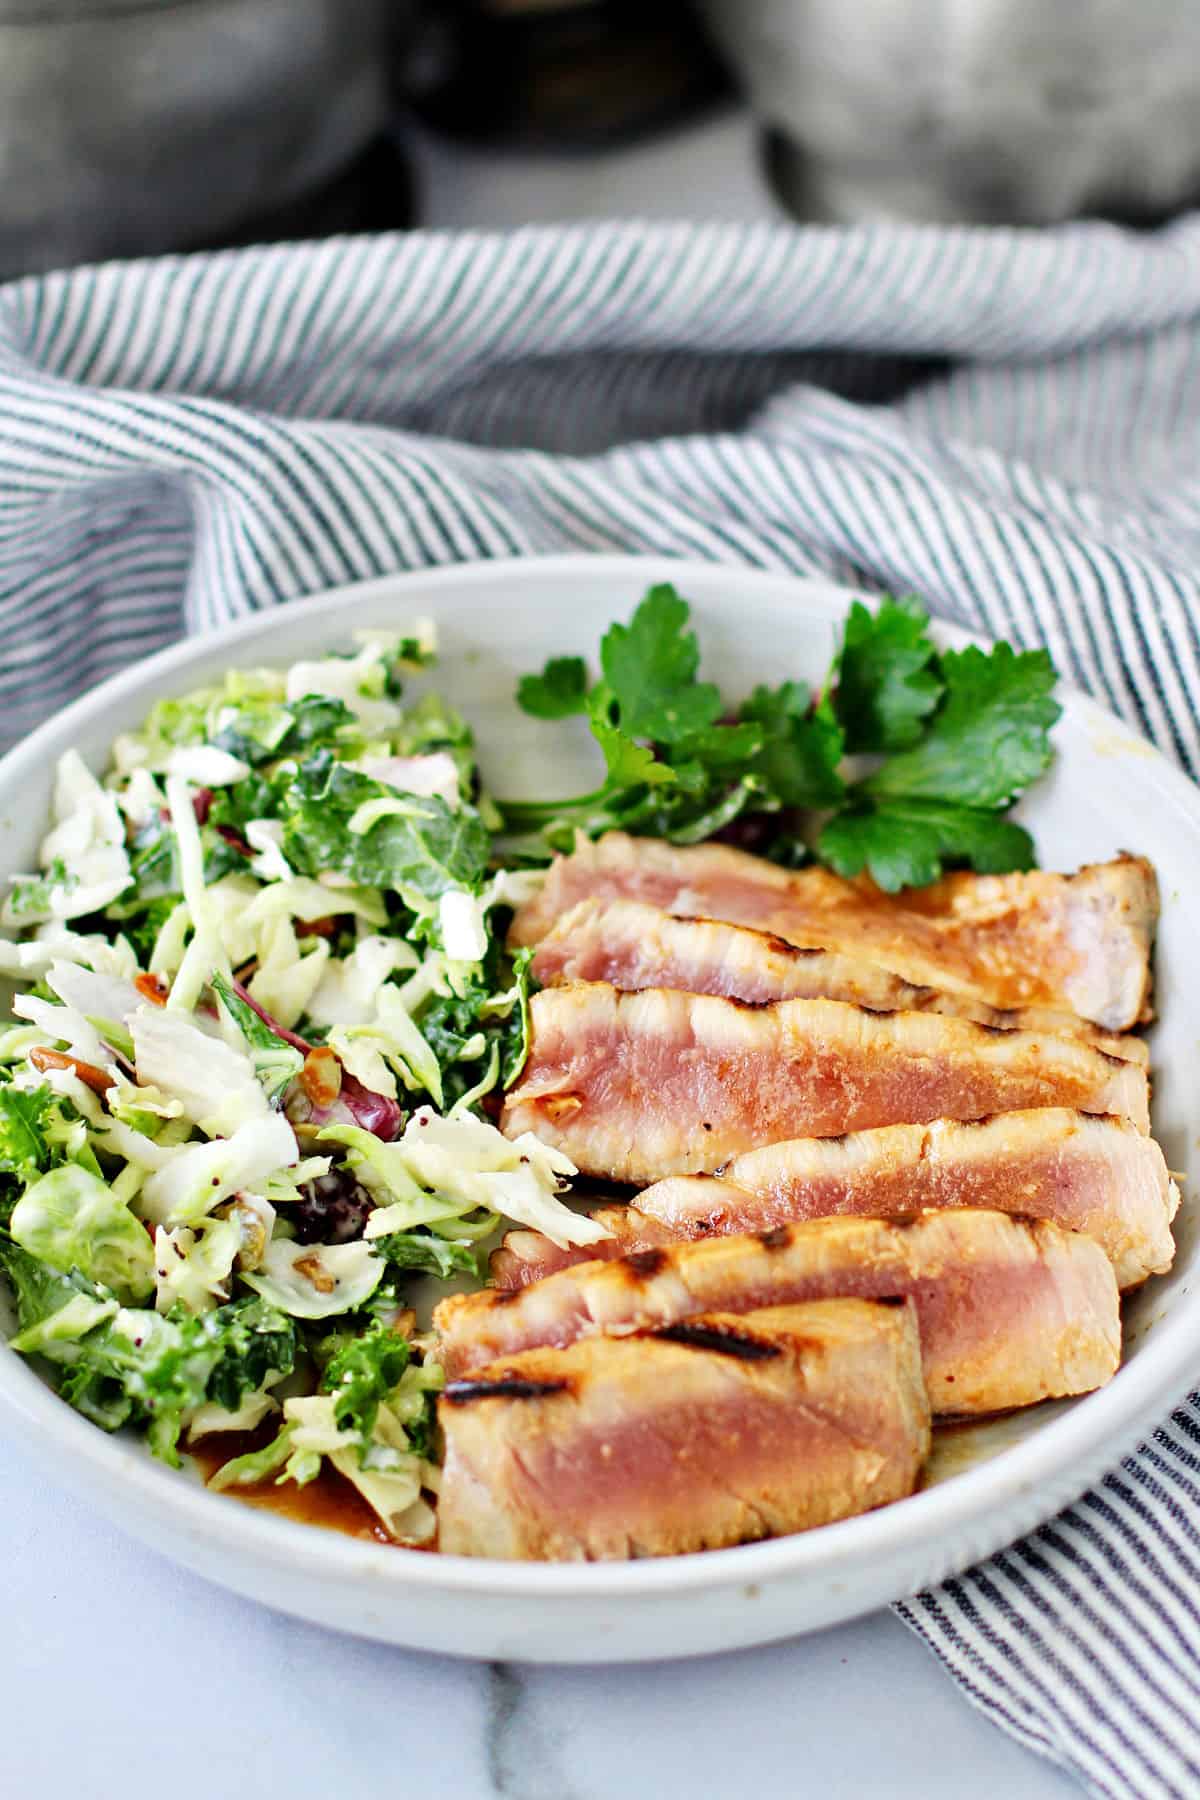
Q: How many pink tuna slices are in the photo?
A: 6